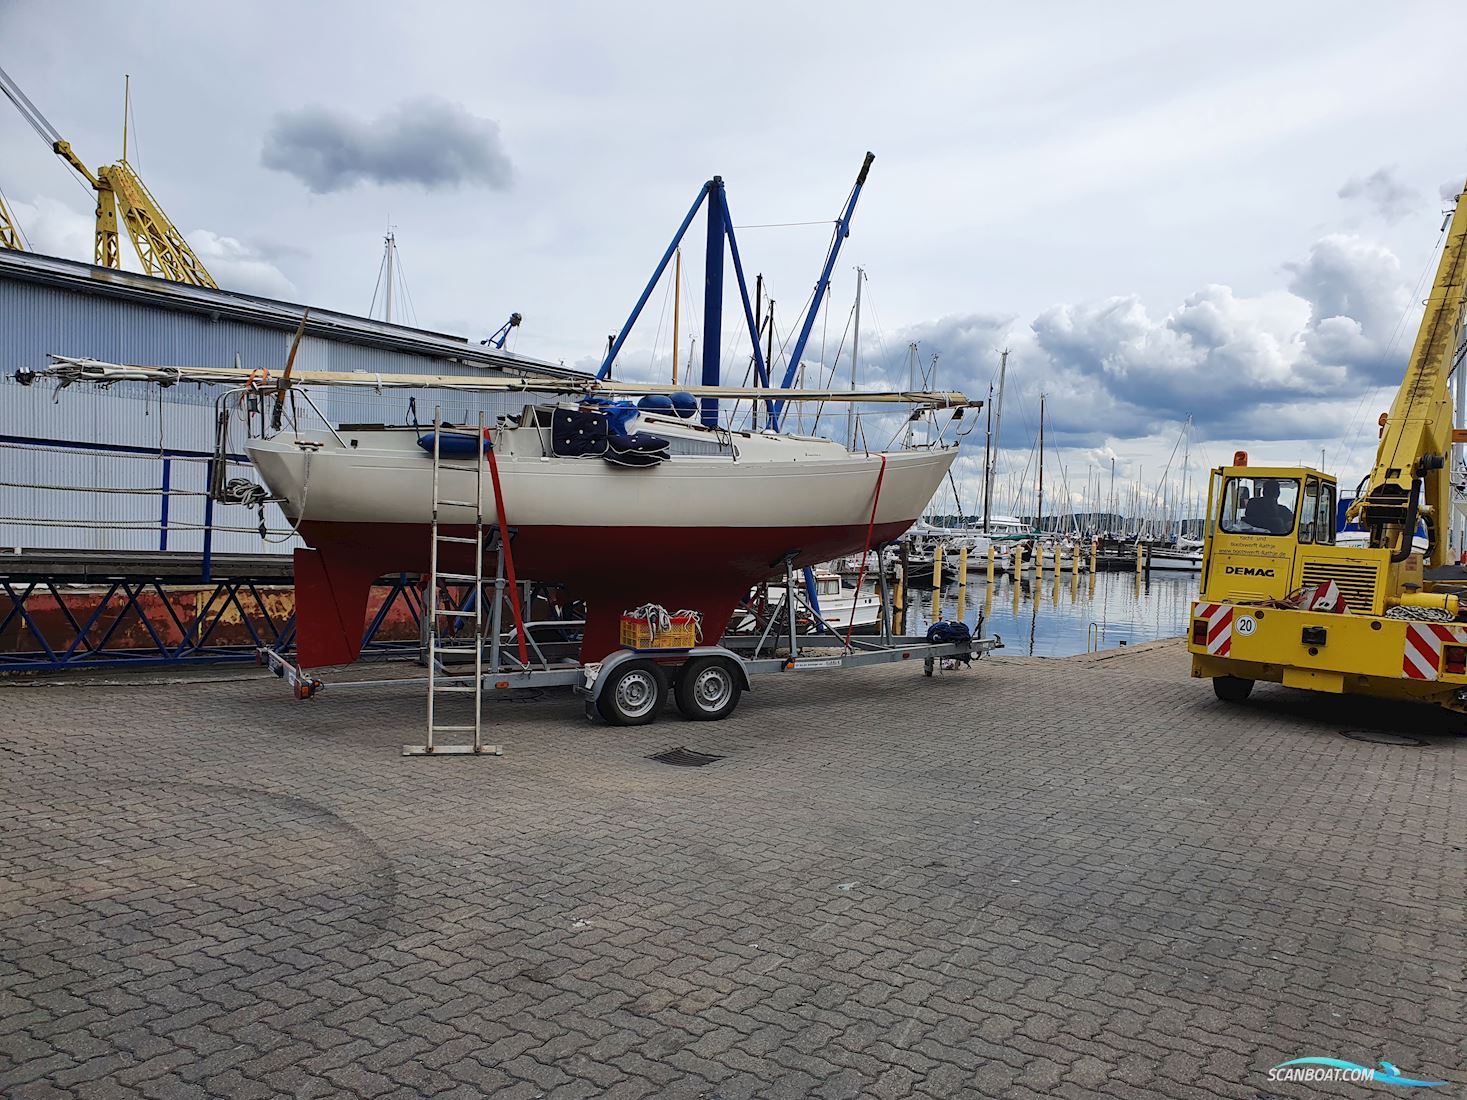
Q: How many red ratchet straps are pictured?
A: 2